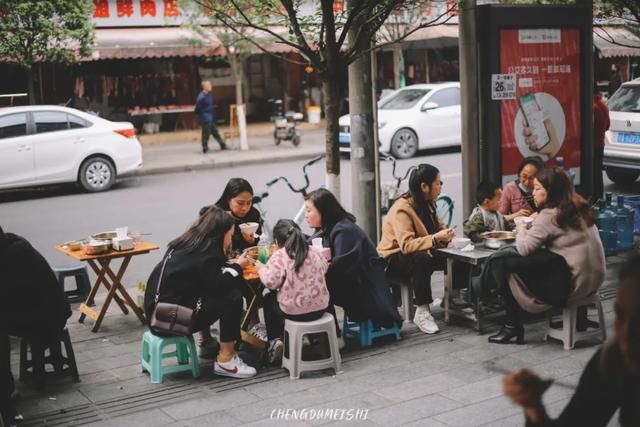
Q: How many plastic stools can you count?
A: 7